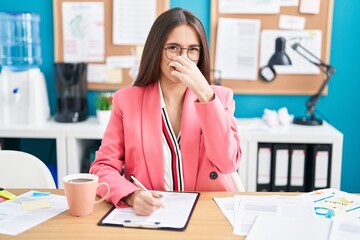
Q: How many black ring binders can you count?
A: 4